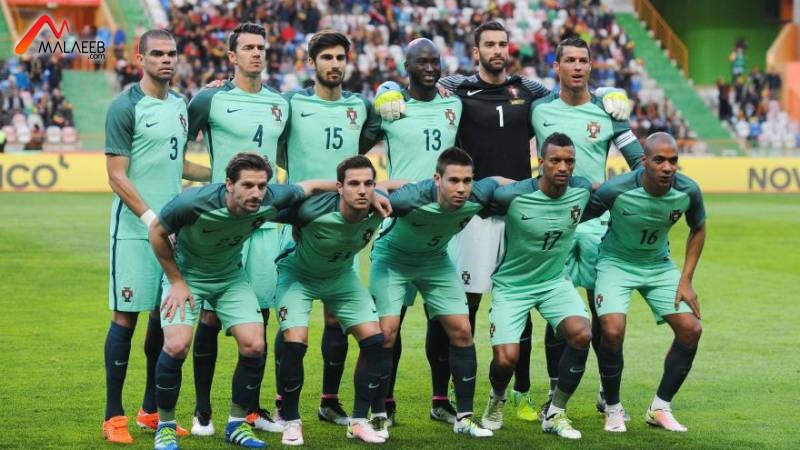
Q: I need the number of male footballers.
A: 11